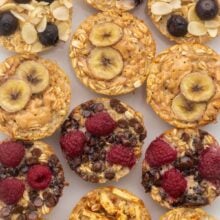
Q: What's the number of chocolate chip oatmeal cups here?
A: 3